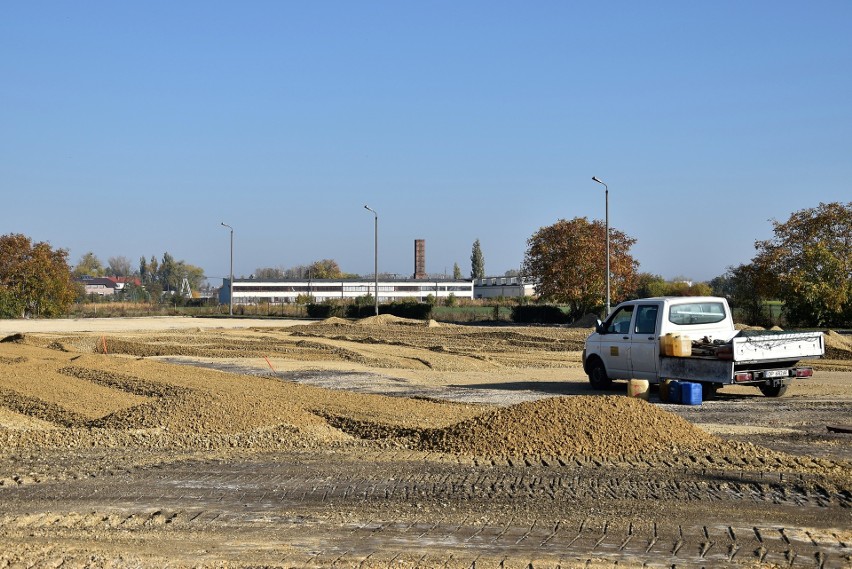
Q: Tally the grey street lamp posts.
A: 3